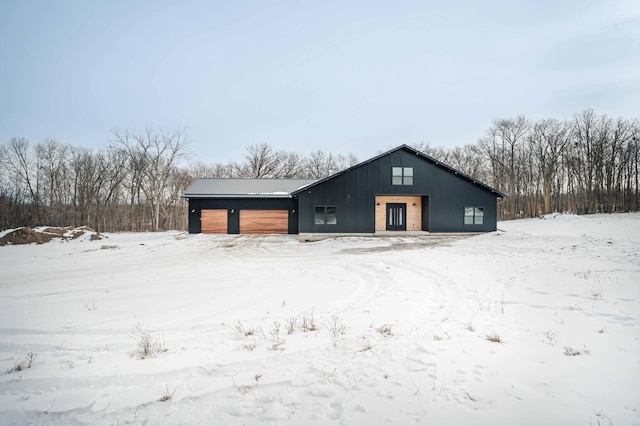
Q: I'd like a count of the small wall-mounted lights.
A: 5